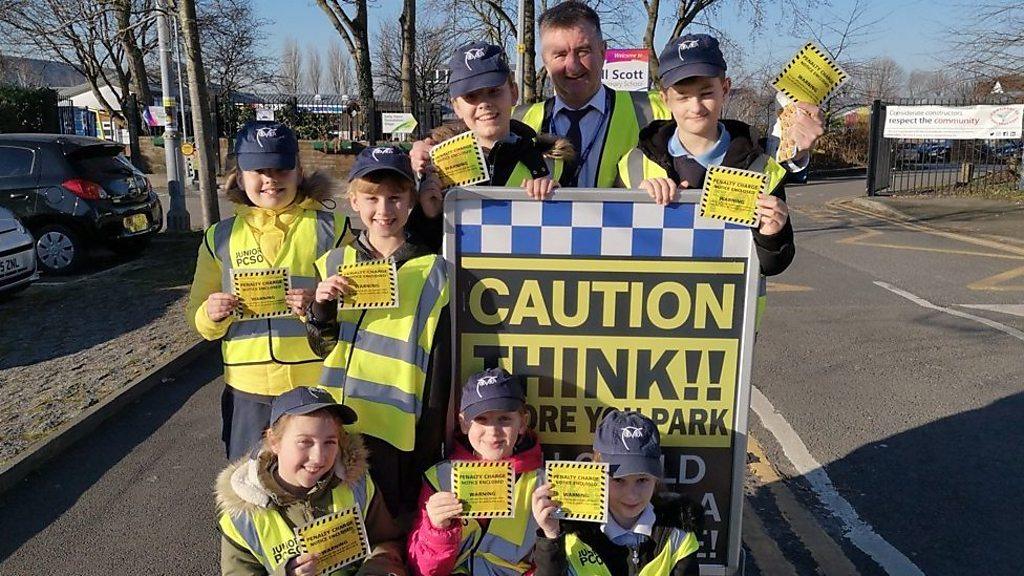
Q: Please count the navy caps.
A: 7